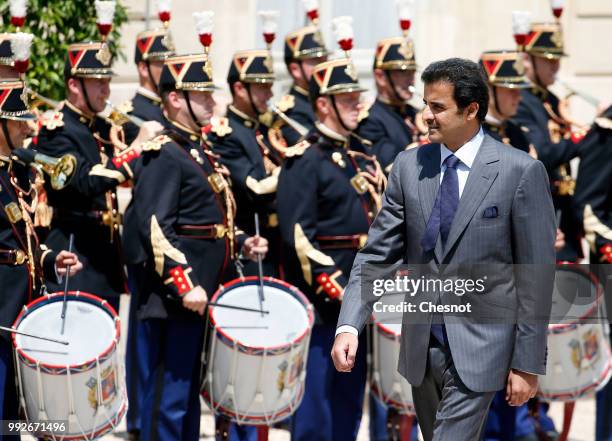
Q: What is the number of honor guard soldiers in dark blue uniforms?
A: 12